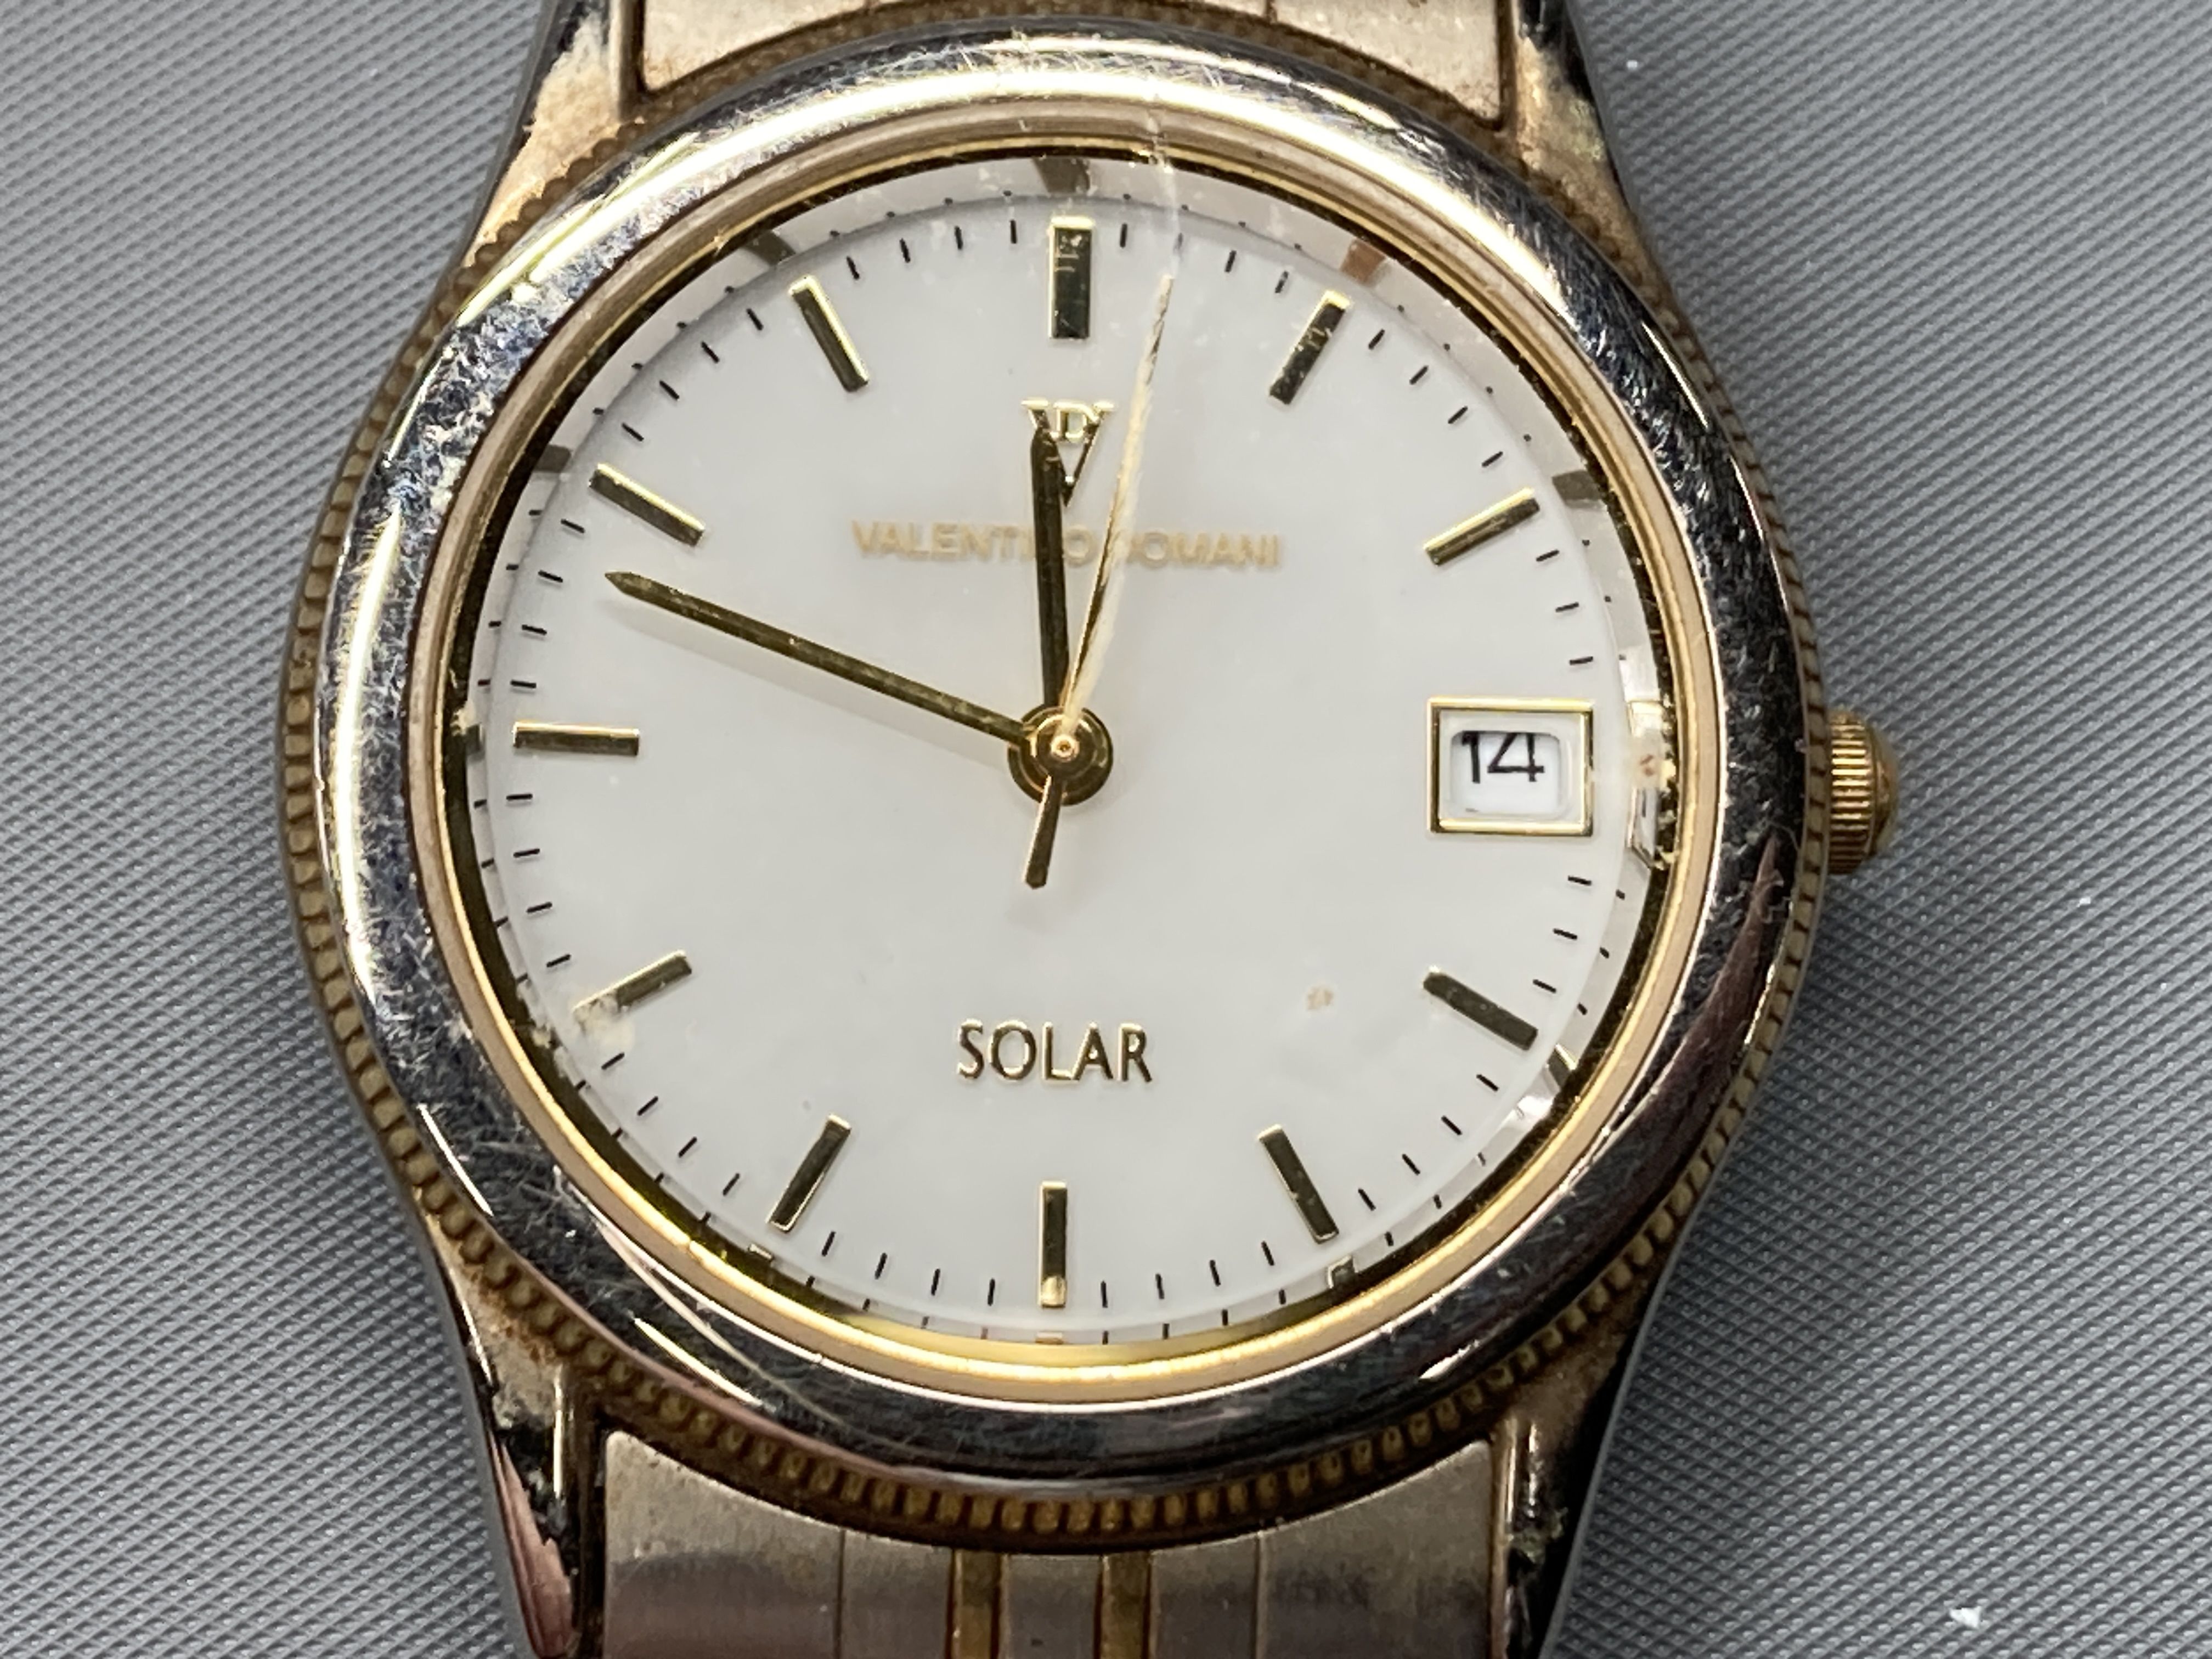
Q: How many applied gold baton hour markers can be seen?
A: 11